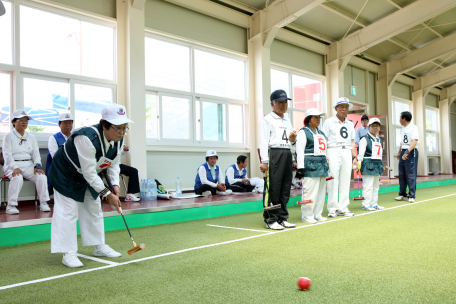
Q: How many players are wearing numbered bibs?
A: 6